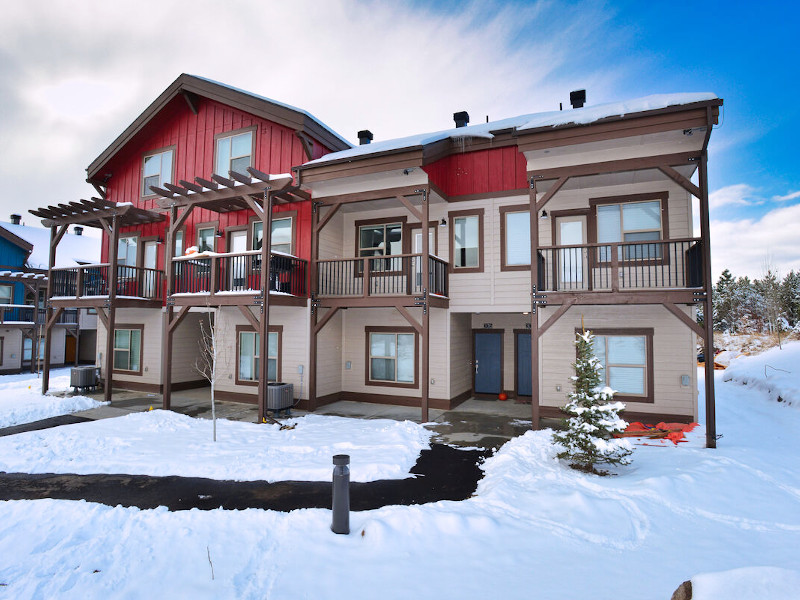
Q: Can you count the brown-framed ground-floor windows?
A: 4